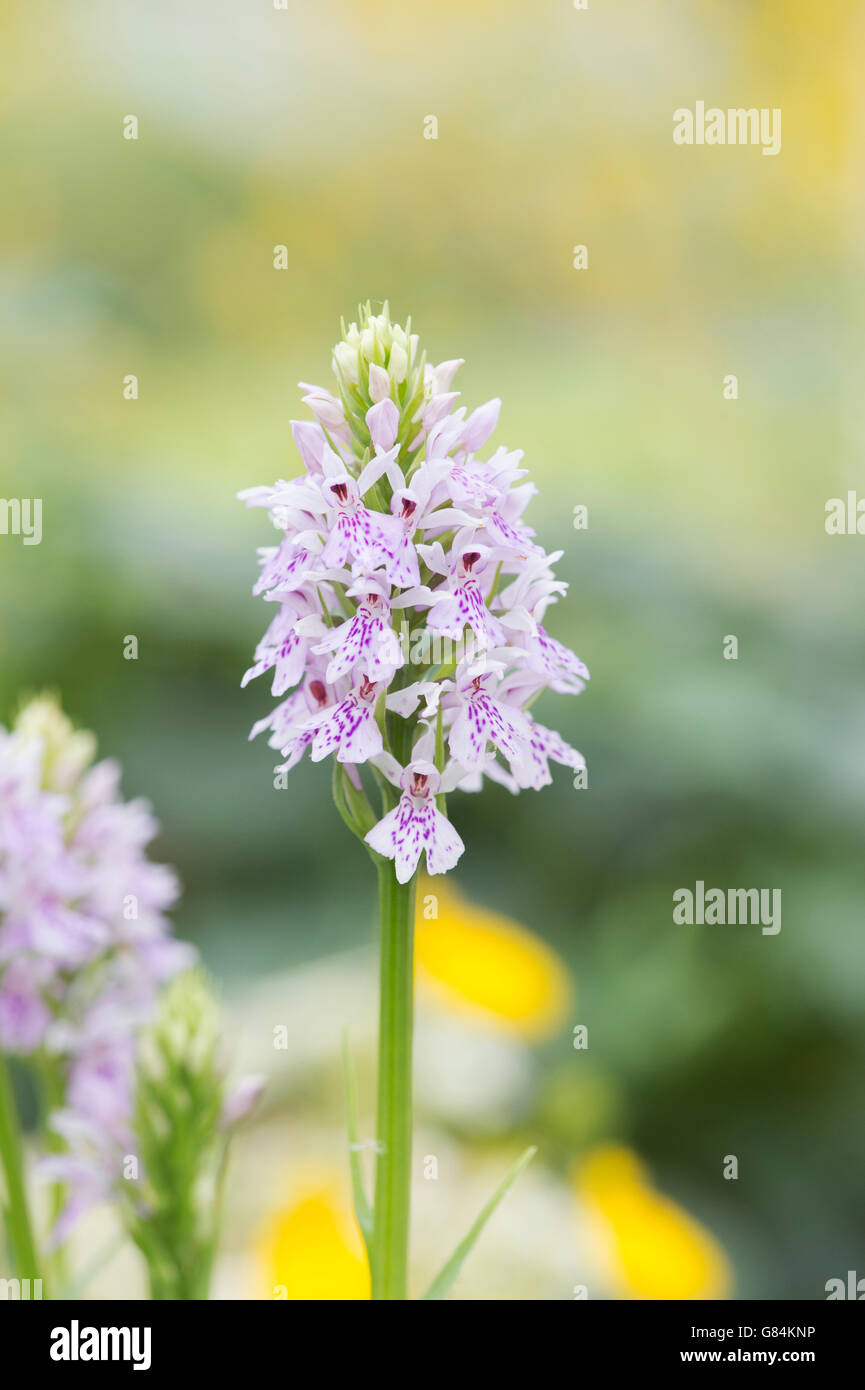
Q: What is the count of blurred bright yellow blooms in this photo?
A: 3